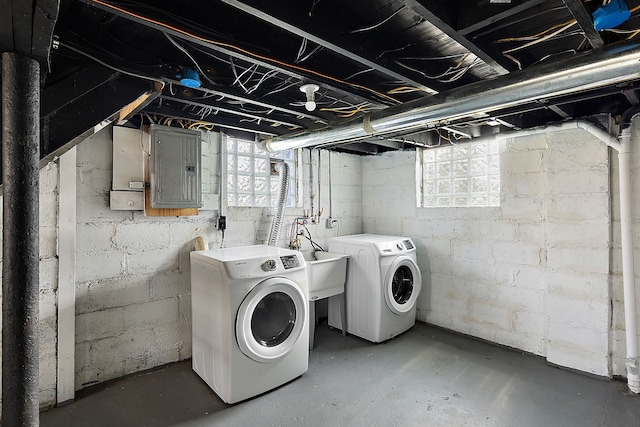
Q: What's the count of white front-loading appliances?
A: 2